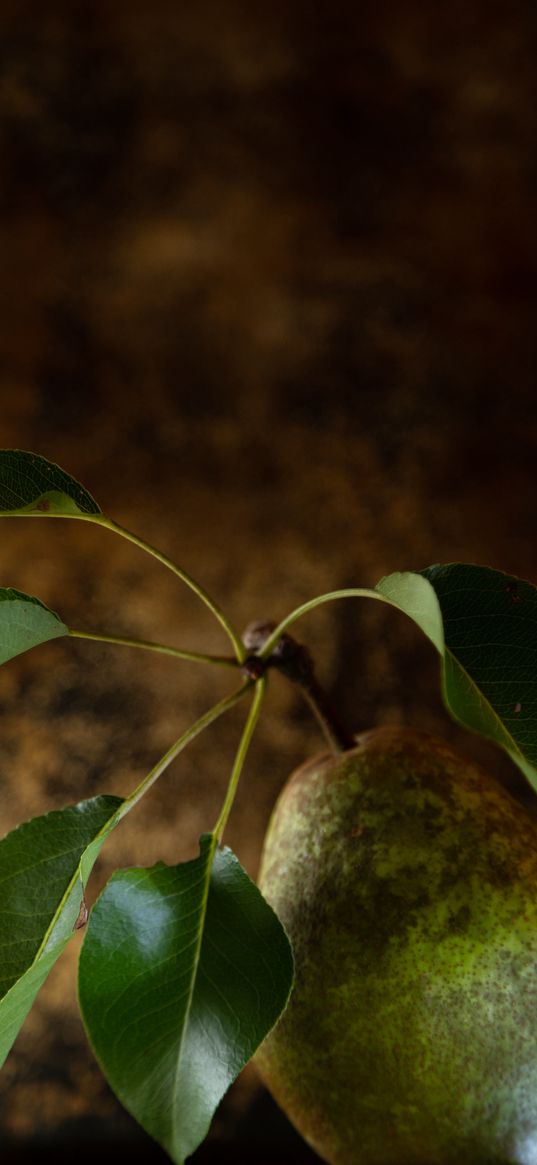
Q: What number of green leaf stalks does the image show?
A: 5